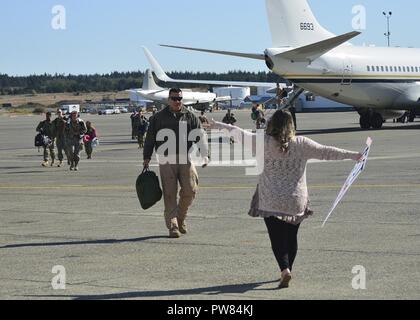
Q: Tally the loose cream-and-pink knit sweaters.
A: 1